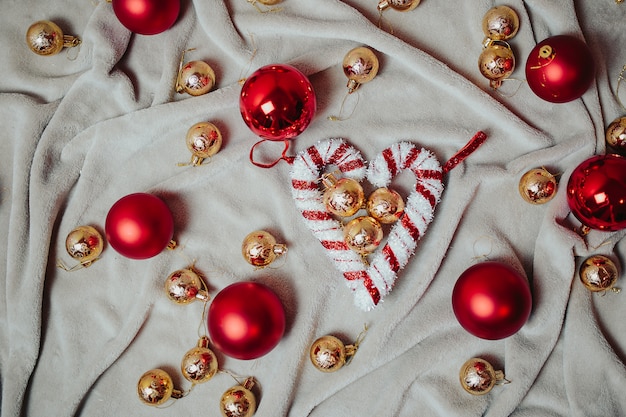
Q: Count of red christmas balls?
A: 7